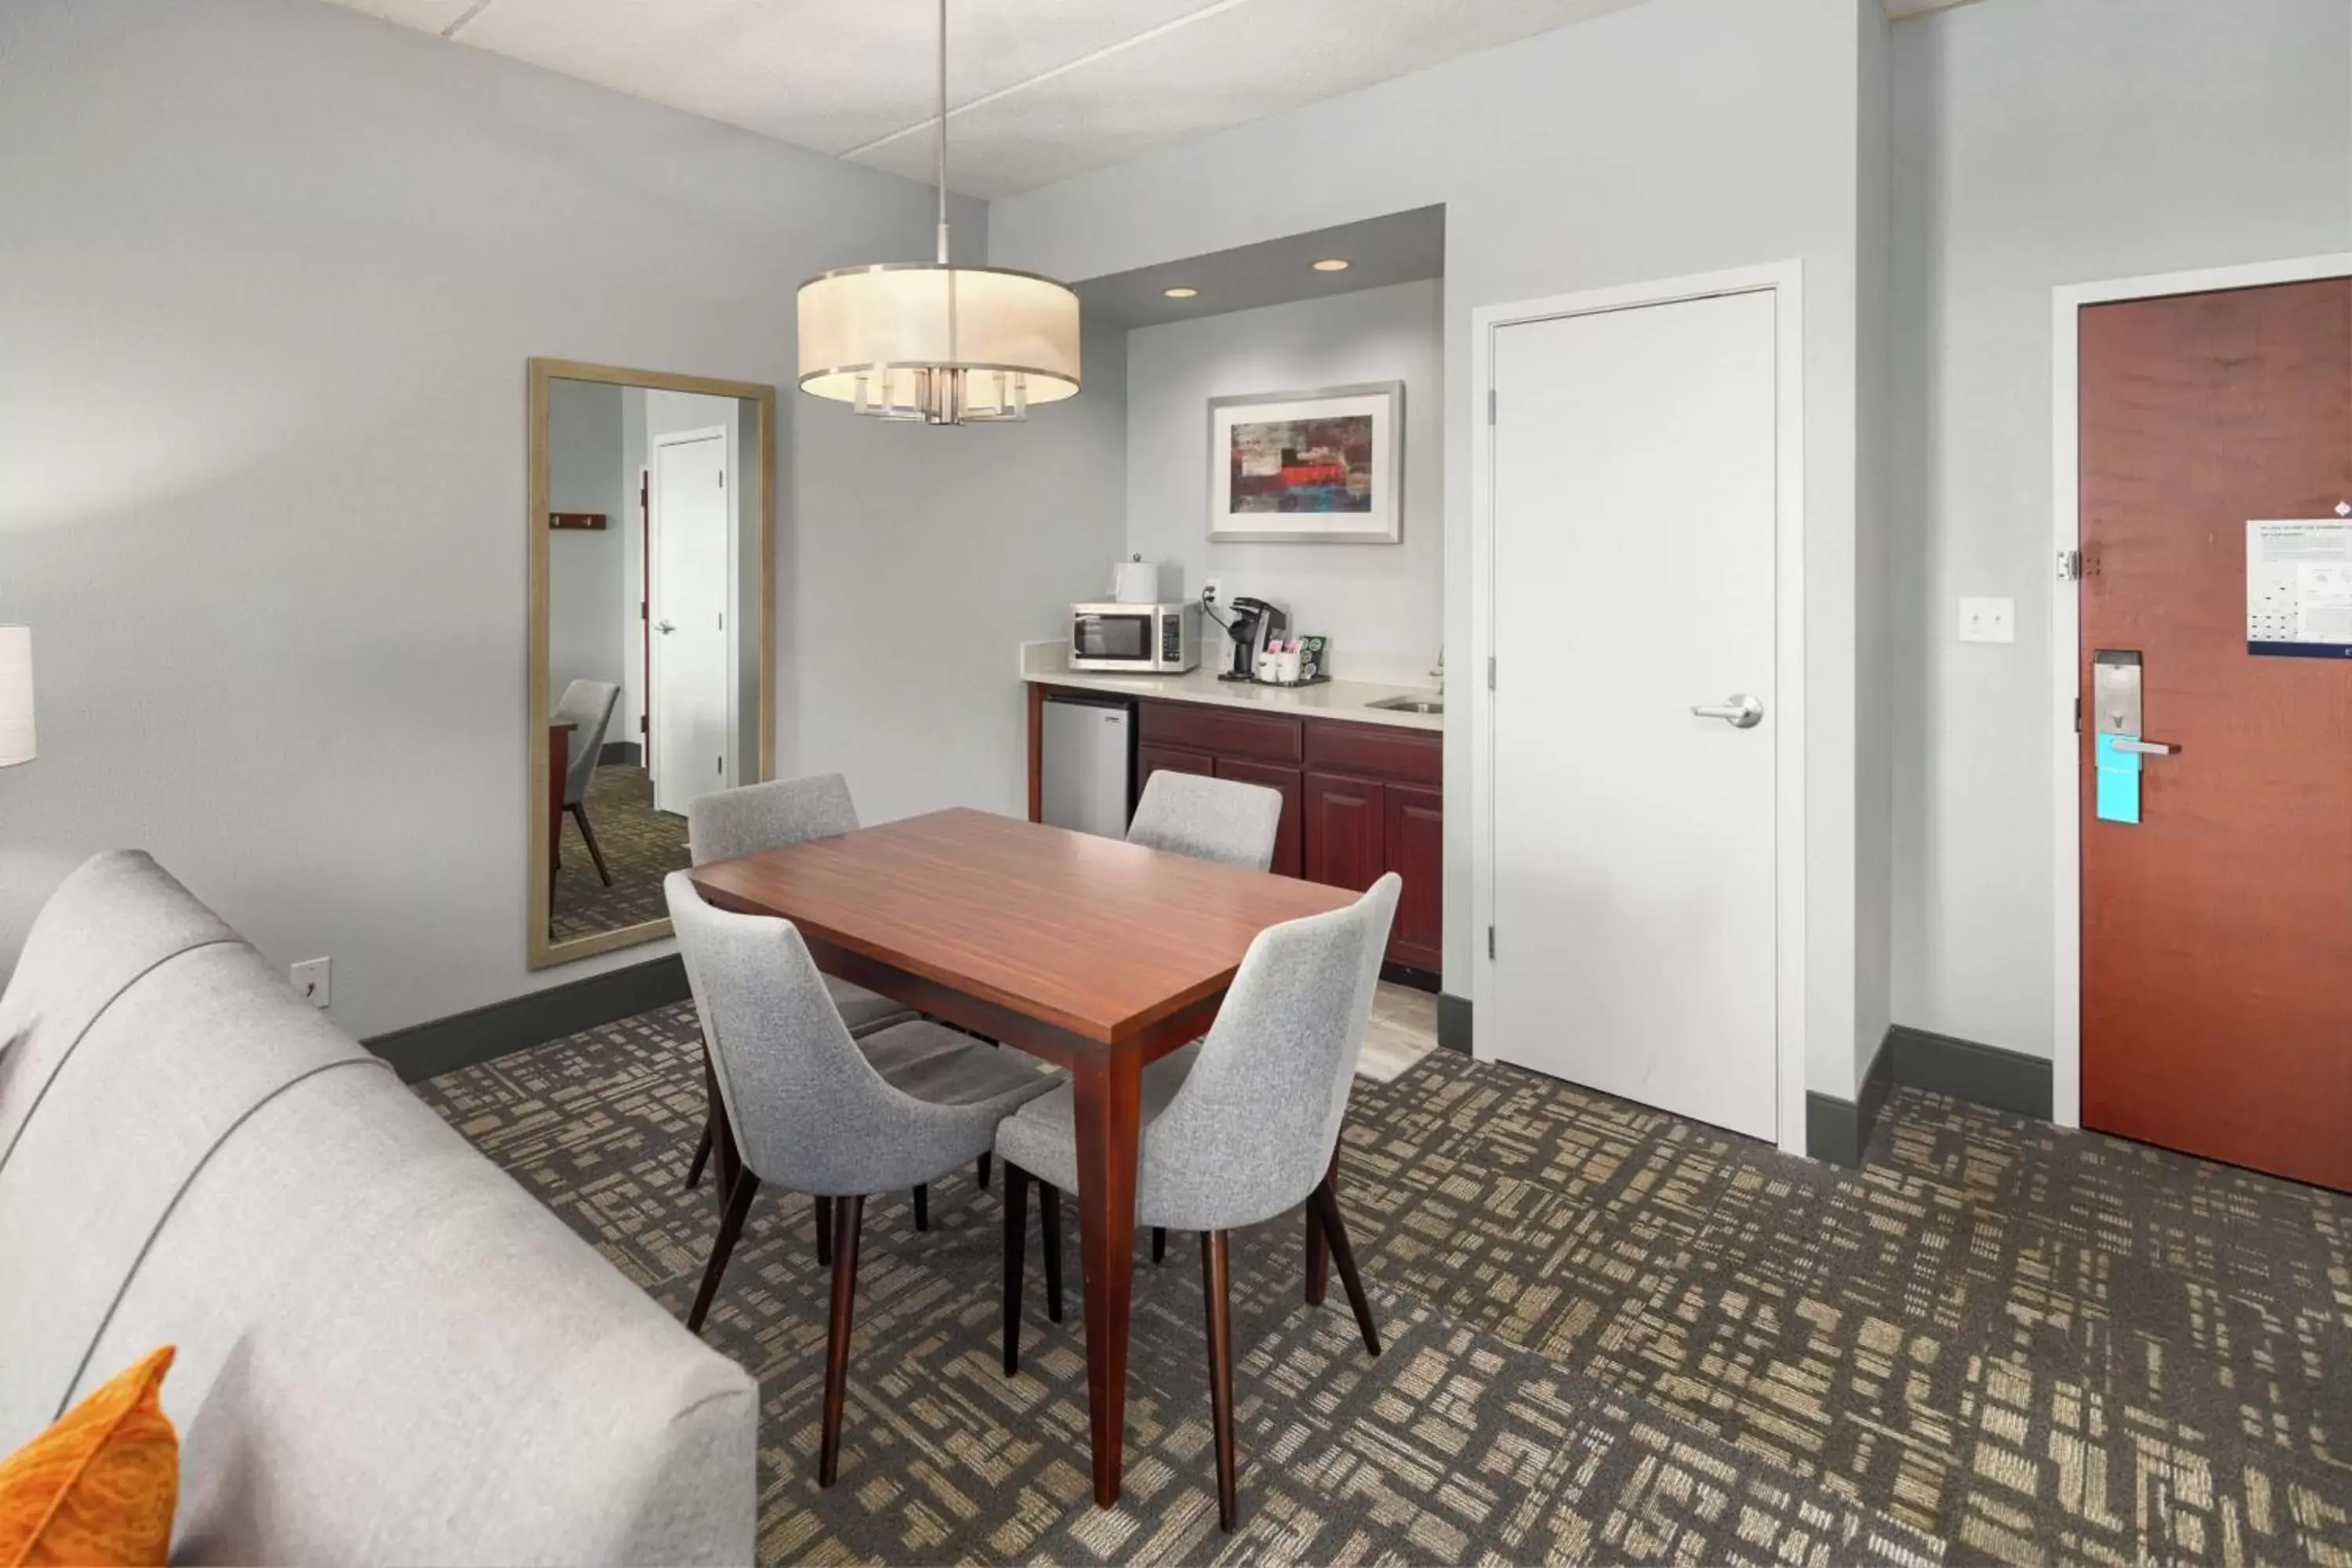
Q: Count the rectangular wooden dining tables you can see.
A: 1